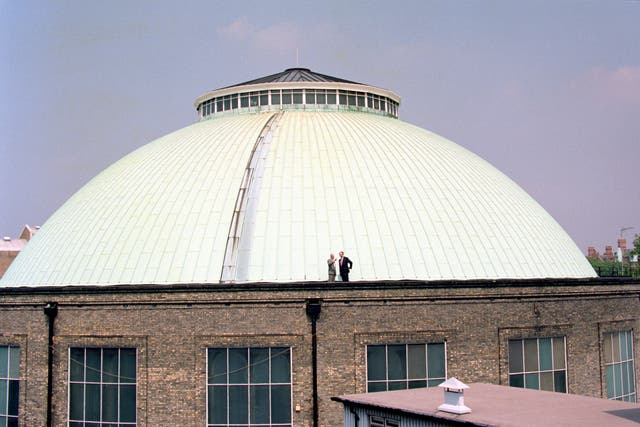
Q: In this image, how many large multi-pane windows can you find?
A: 6